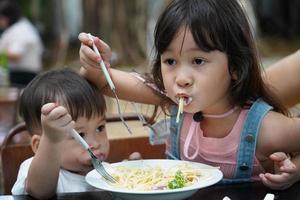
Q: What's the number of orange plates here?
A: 0